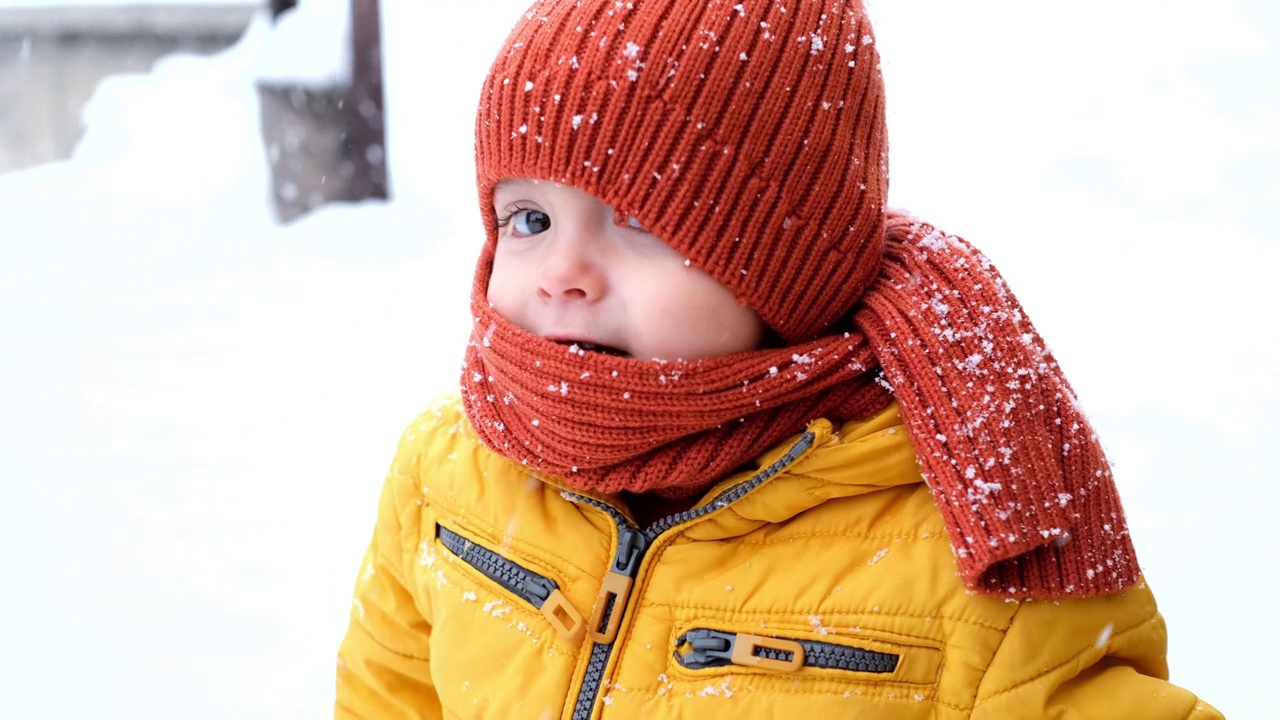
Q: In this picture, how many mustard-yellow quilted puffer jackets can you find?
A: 1